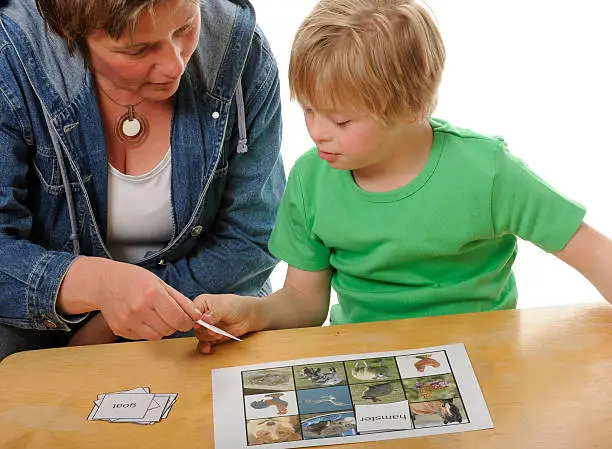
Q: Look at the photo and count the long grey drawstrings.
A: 2